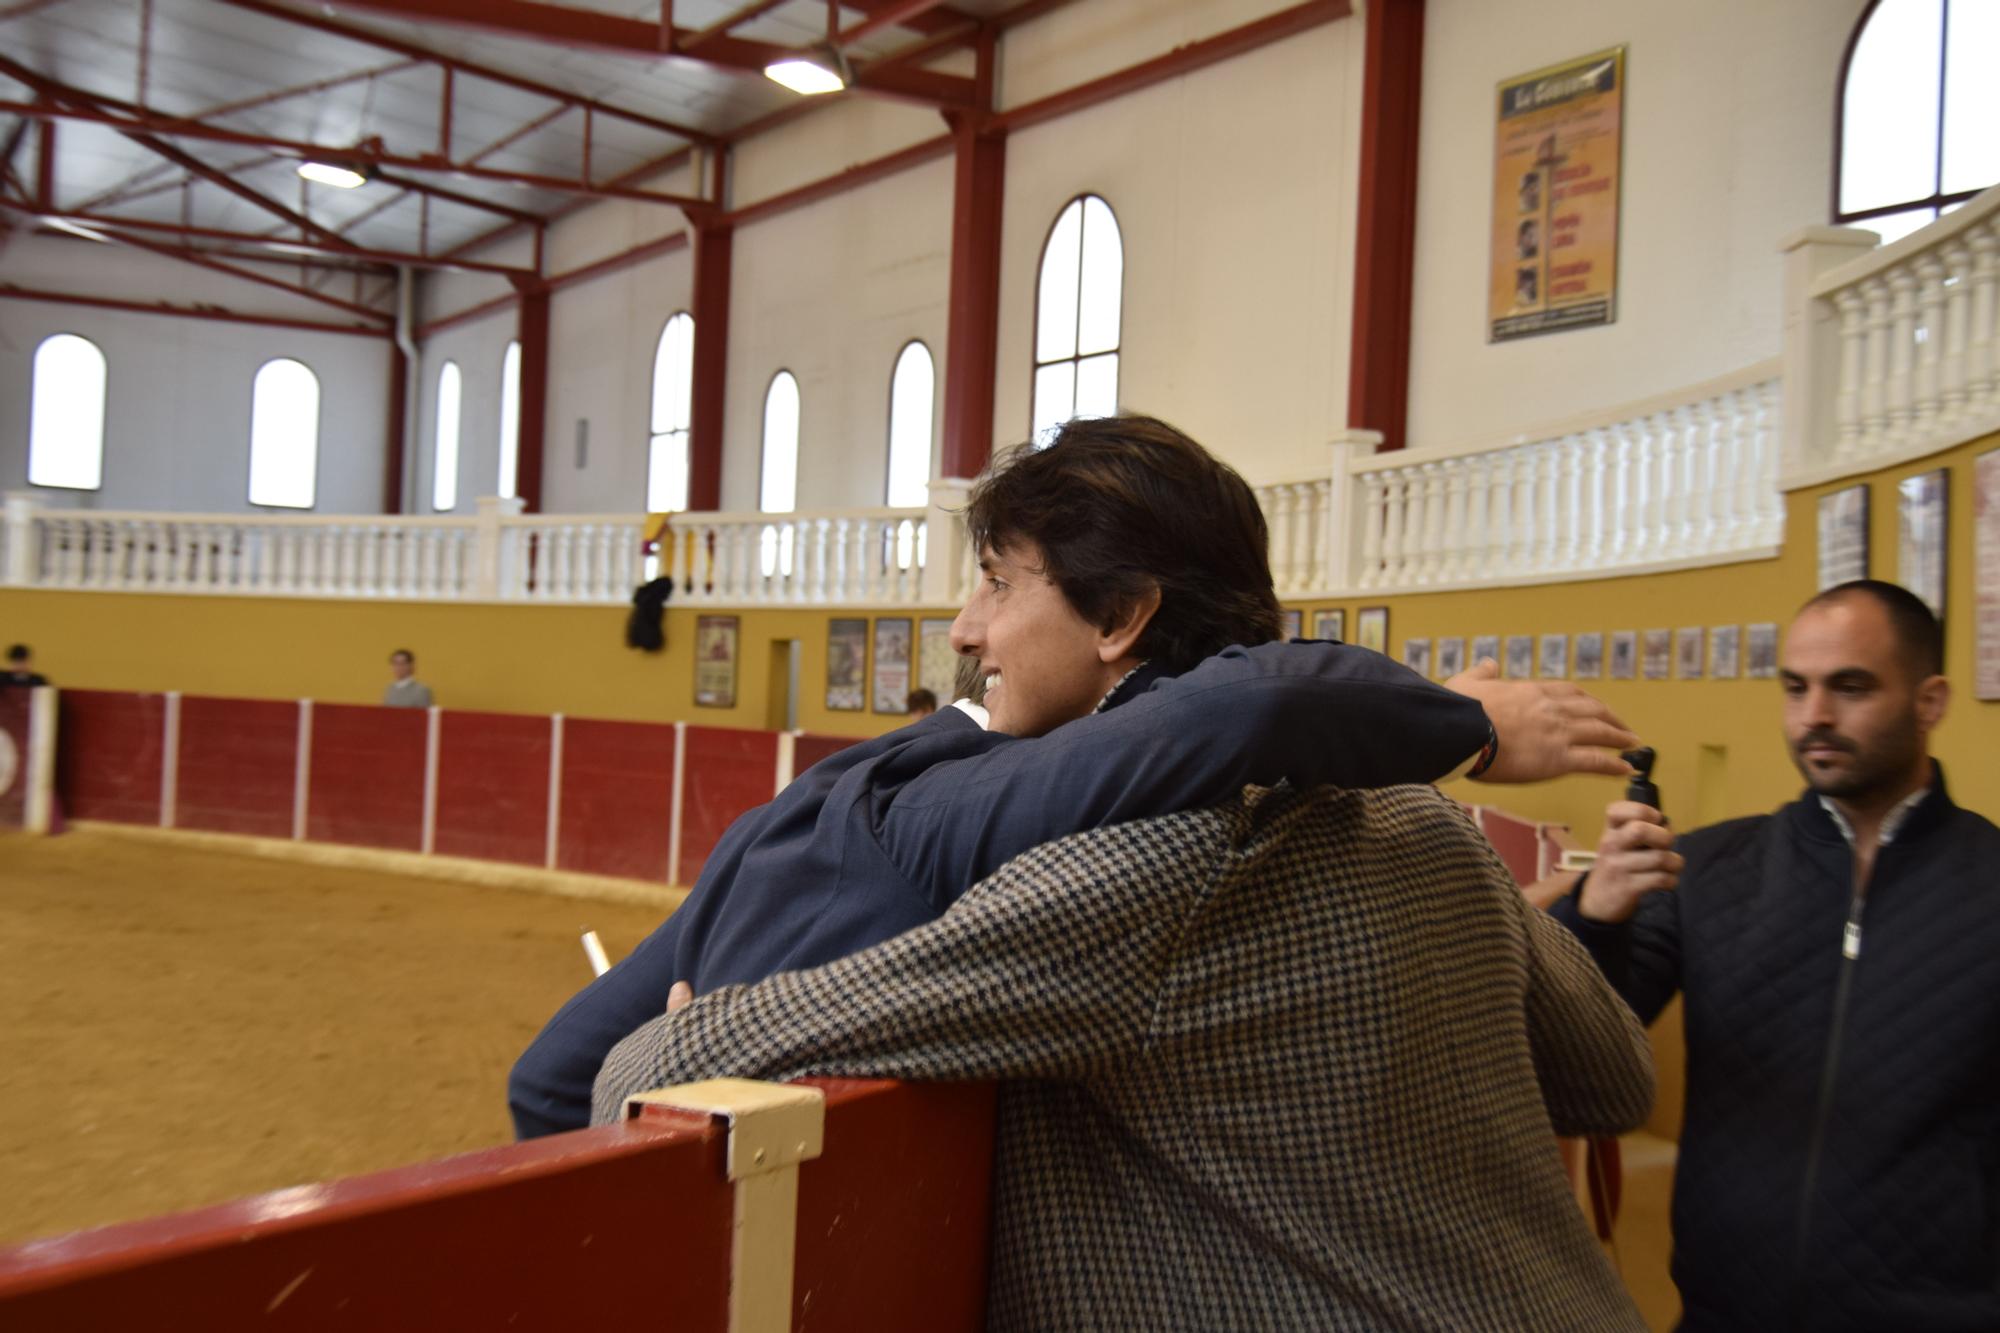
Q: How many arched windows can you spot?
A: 9